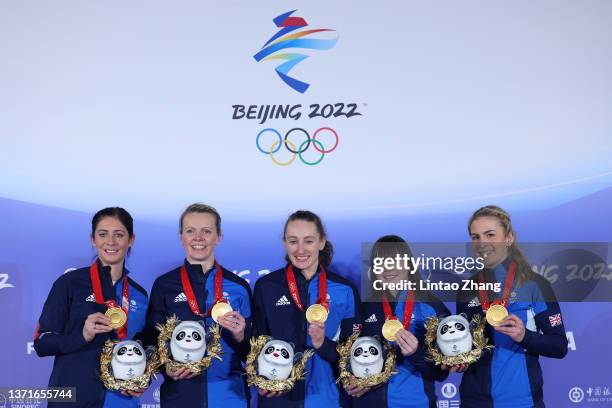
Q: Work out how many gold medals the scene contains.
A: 5